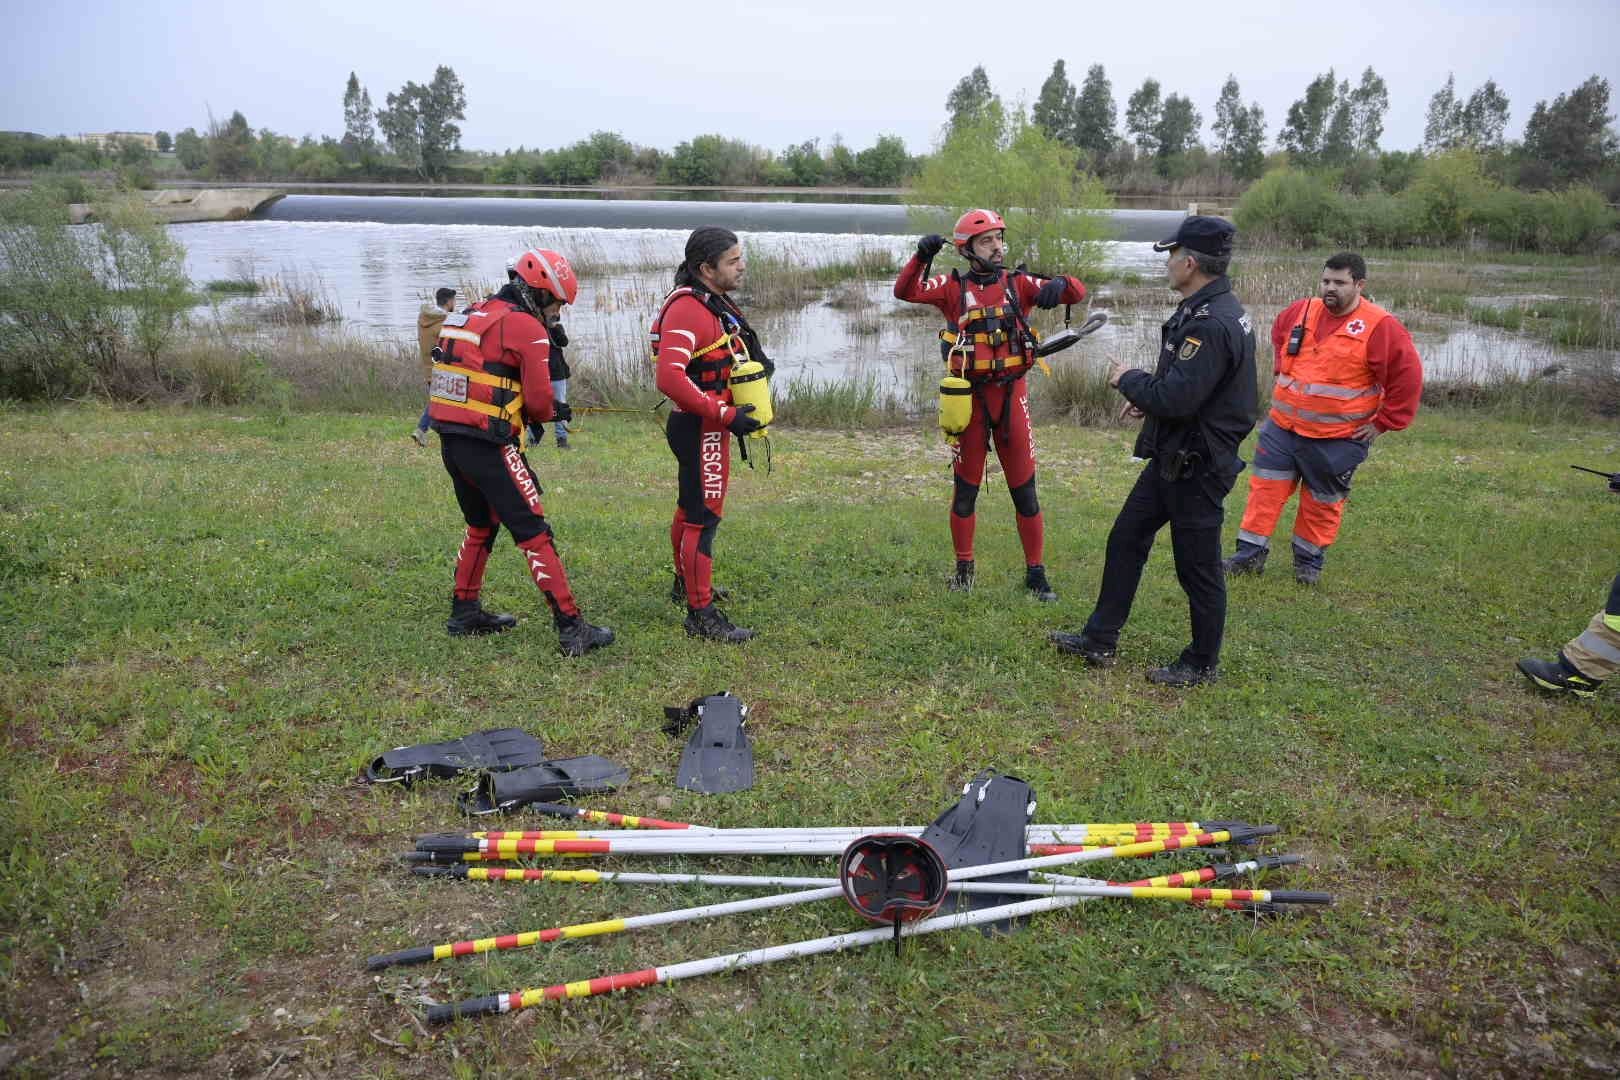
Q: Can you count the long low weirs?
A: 1